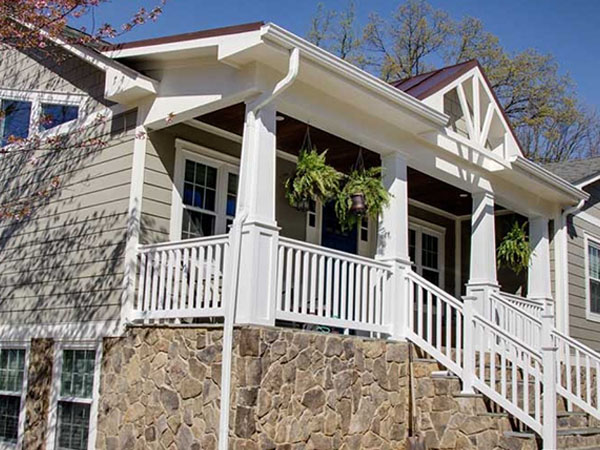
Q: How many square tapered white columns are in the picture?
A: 4